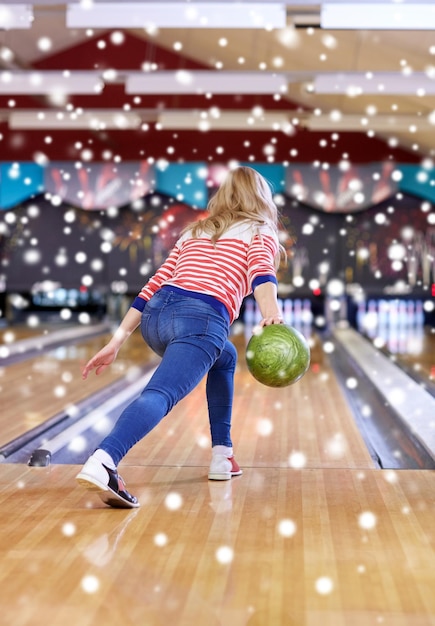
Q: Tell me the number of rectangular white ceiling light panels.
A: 9